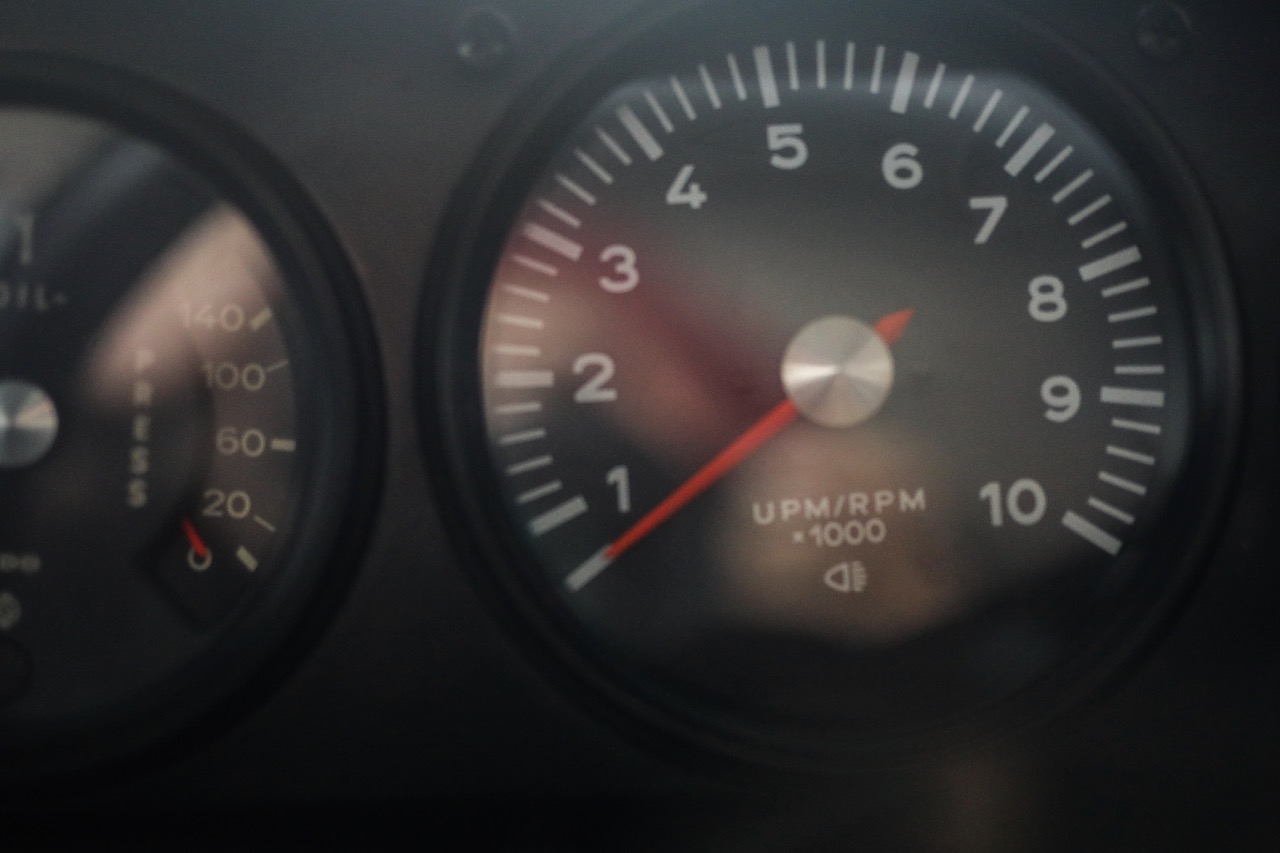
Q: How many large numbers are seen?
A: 10